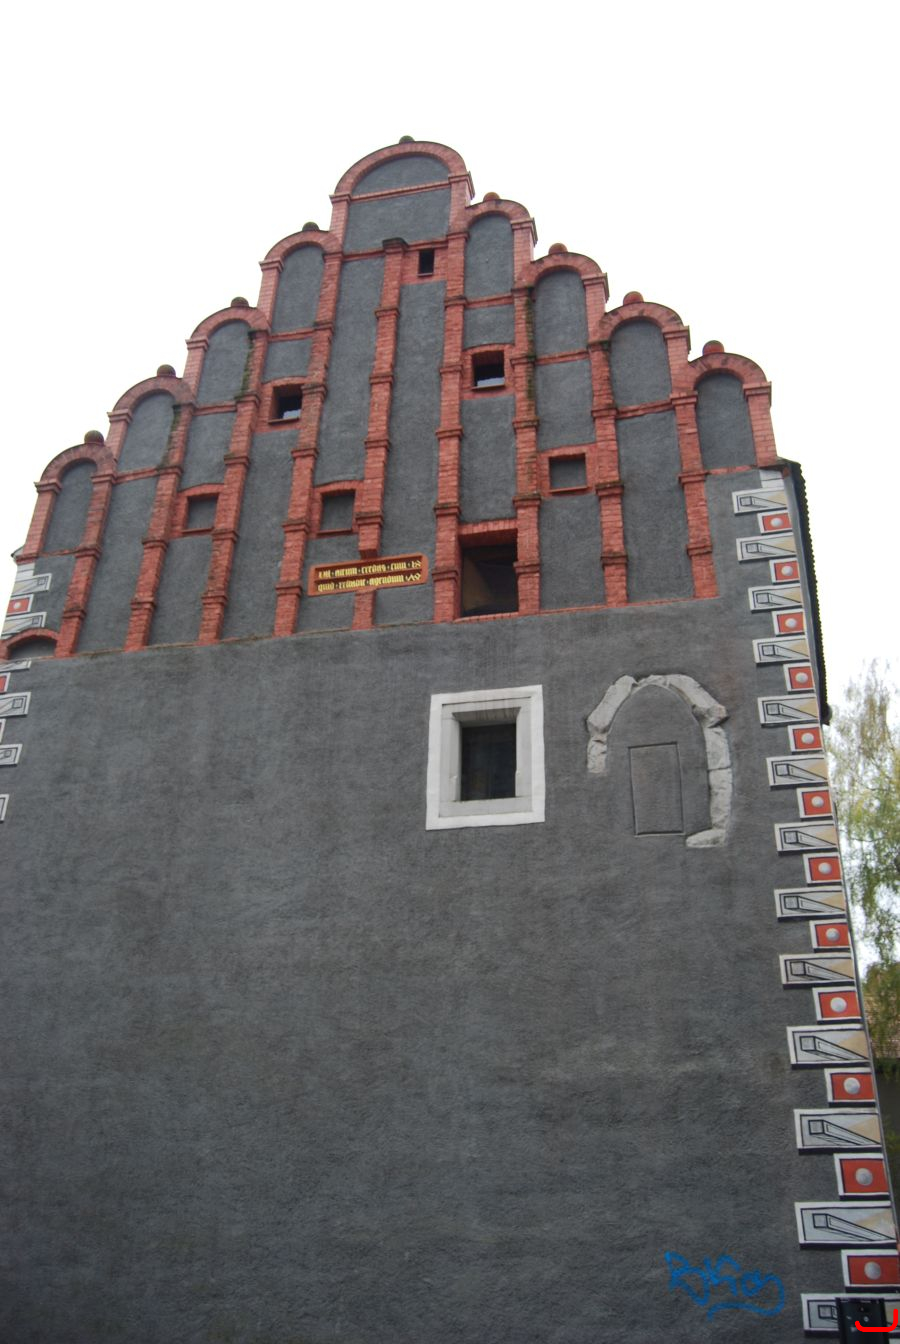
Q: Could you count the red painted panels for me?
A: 14